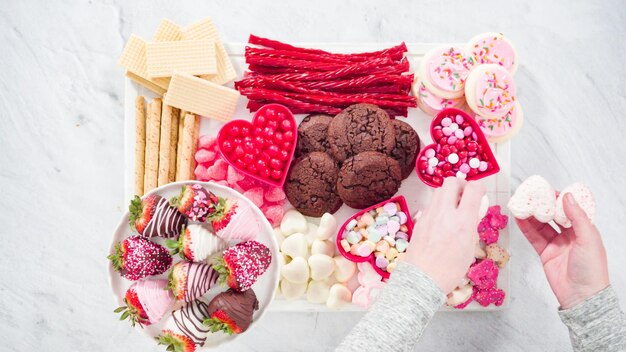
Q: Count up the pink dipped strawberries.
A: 3